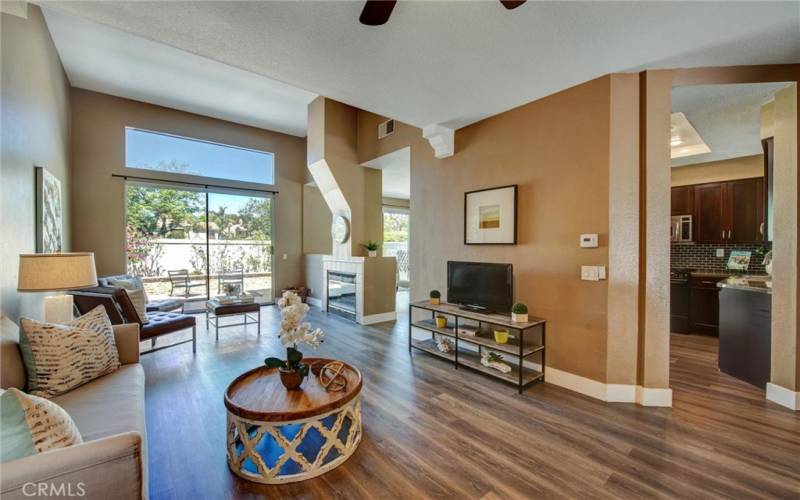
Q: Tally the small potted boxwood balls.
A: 2